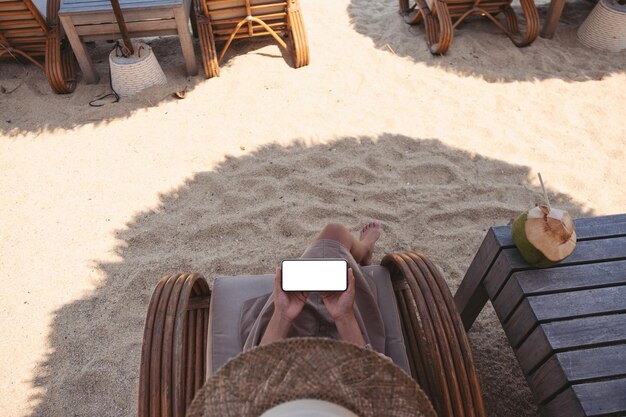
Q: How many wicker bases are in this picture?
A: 2